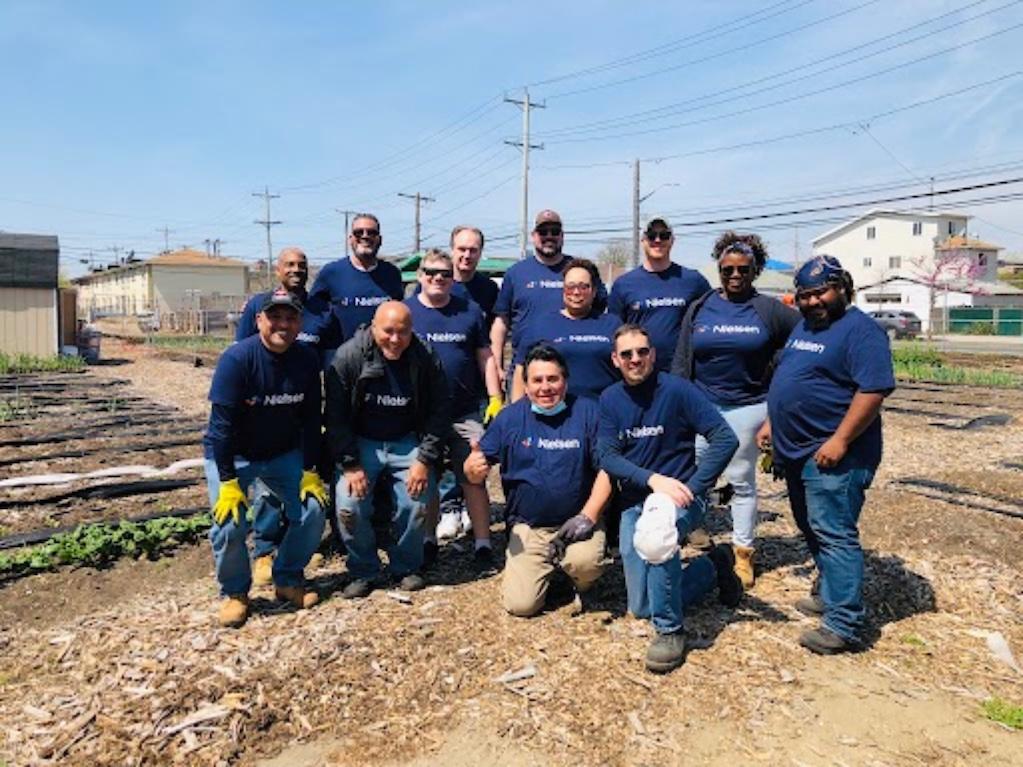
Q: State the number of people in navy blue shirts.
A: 13